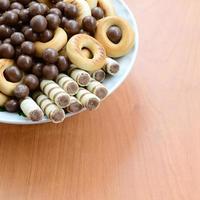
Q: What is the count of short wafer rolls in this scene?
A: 10